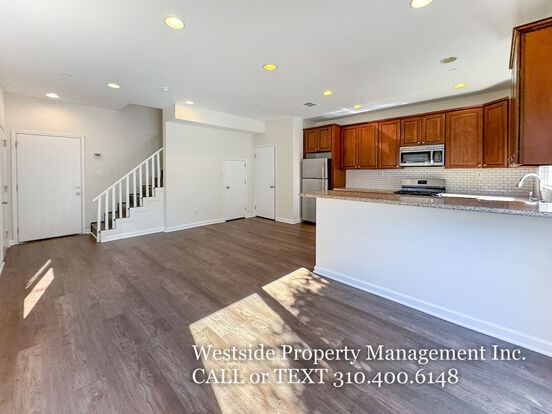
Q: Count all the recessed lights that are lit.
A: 9